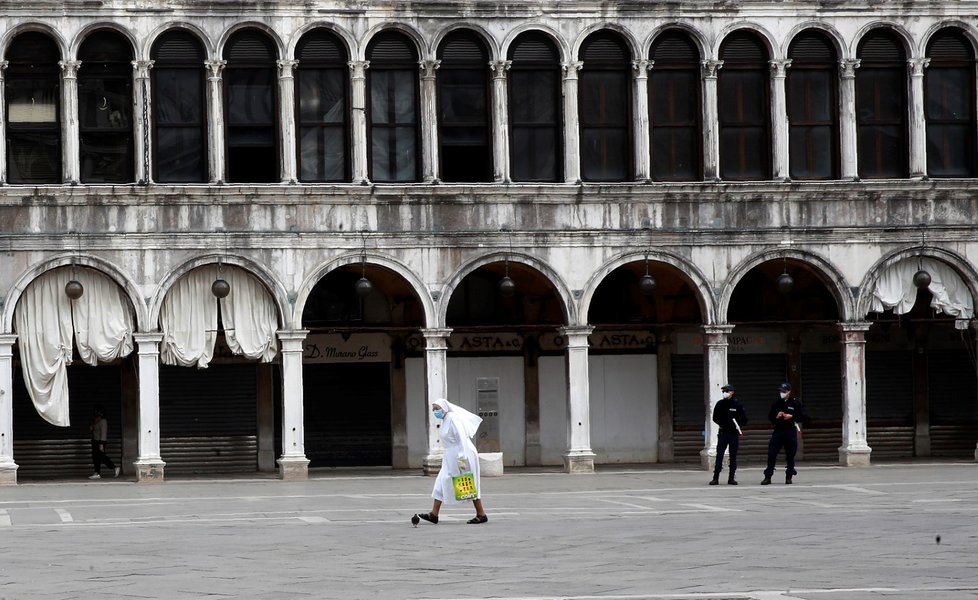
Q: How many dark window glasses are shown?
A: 14